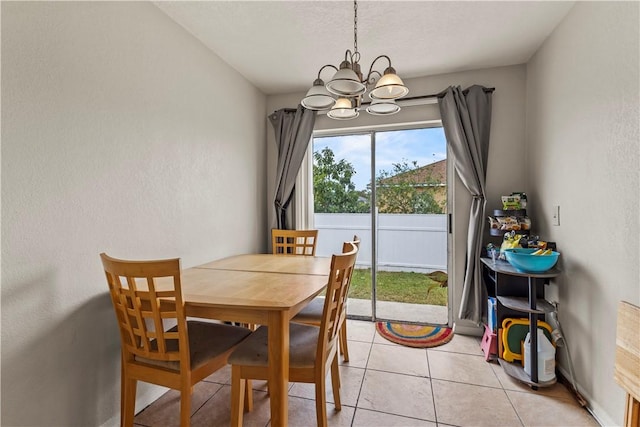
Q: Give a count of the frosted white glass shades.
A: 5